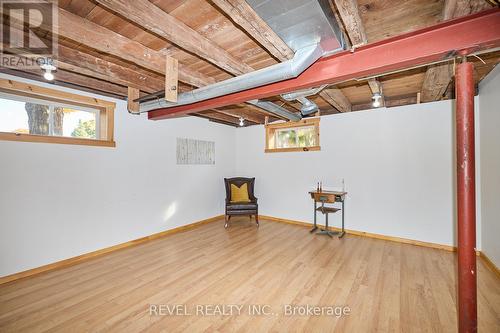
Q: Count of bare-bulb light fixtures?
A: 3